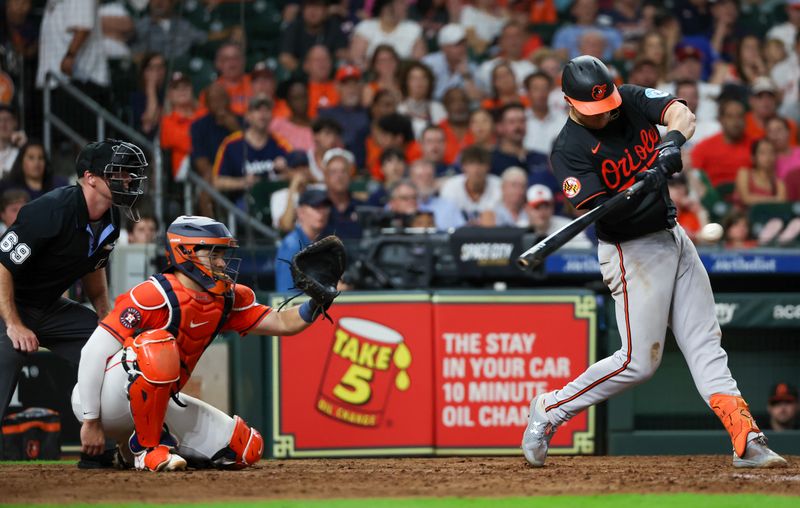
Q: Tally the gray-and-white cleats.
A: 2